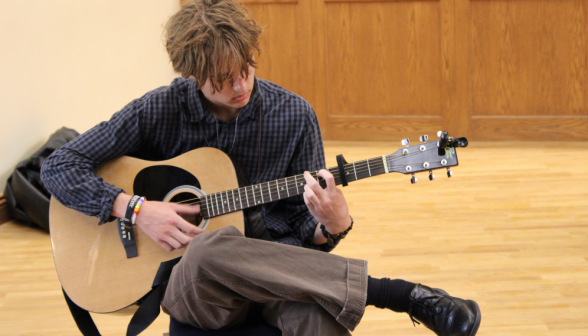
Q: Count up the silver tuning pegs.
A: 6